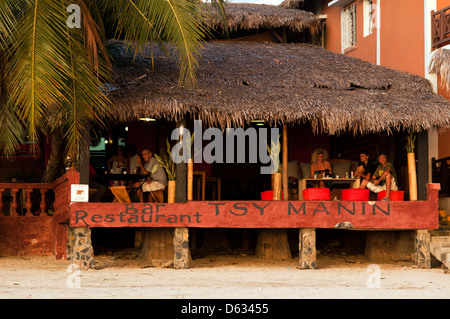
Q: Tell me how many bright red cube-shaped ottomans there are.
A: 4